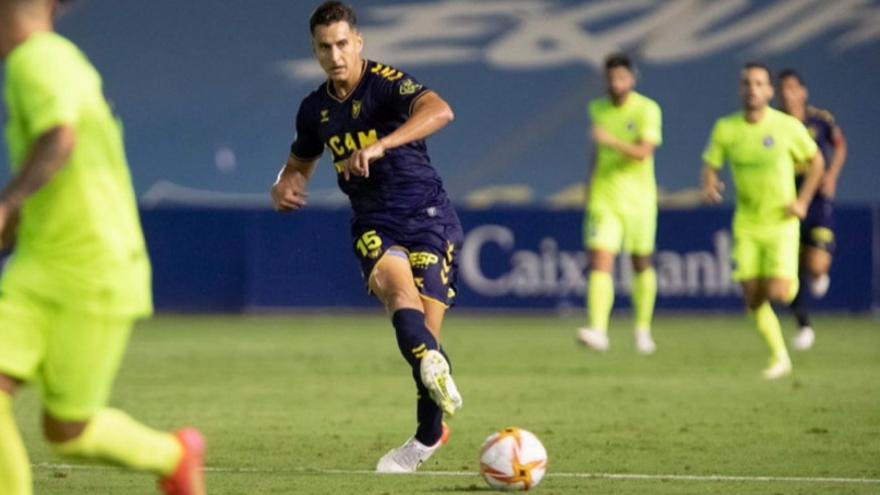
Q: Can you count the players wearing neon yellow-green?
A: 3